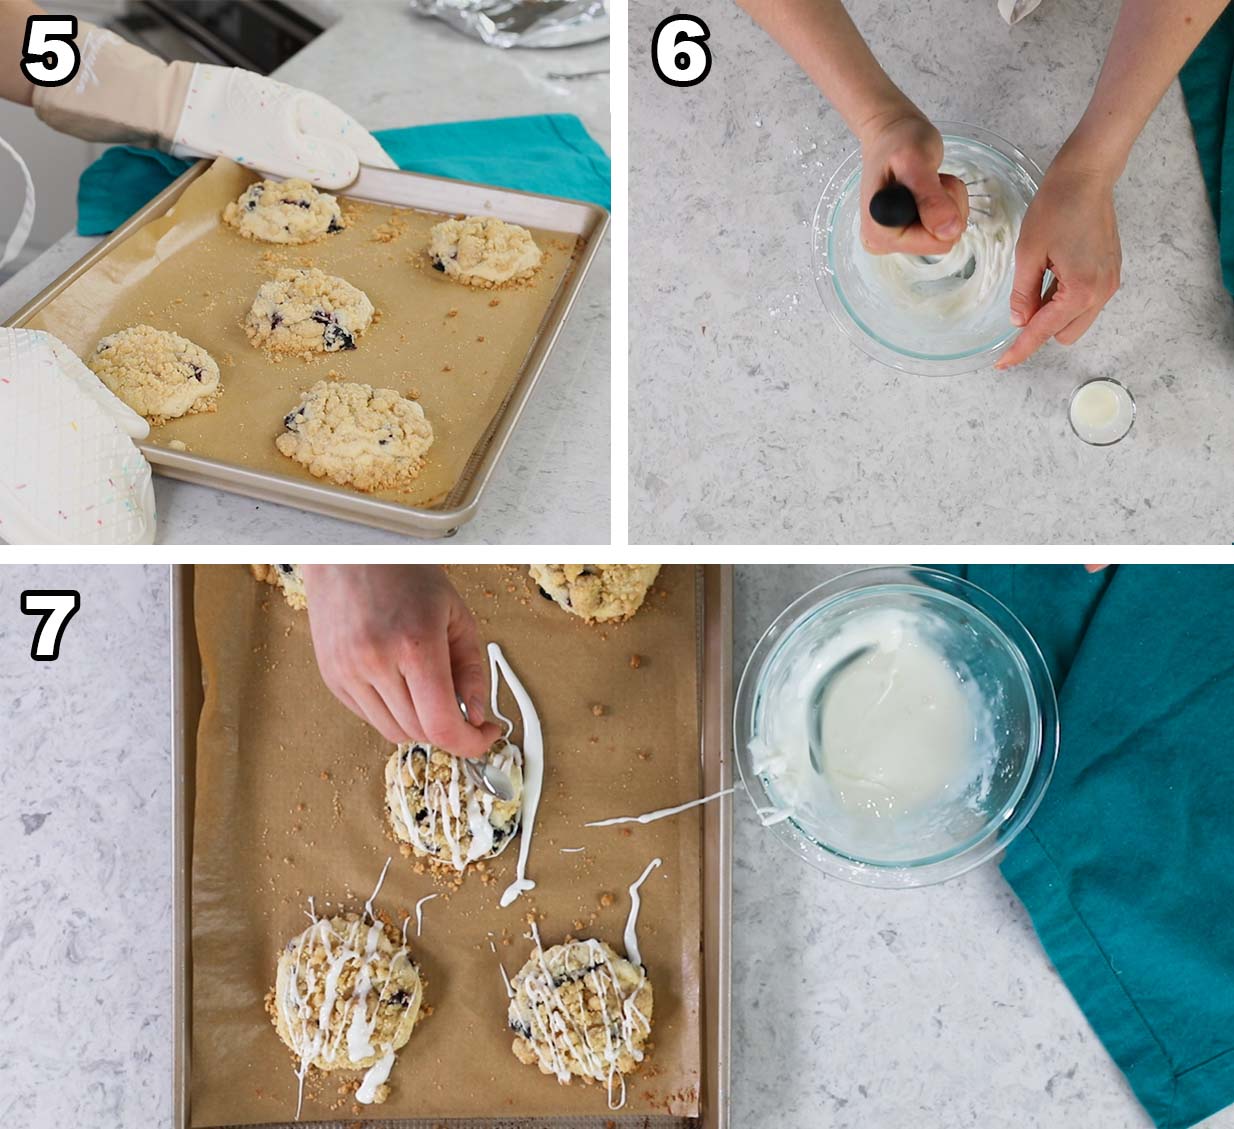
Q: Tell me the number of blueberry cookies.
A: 10